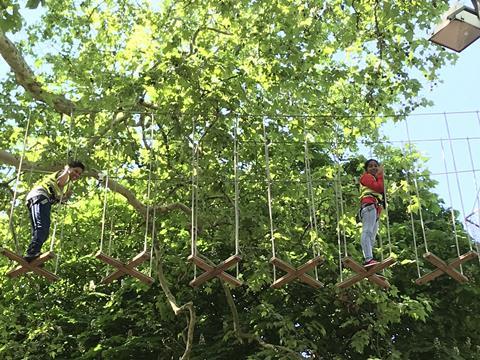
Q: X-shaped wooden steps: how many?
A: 6